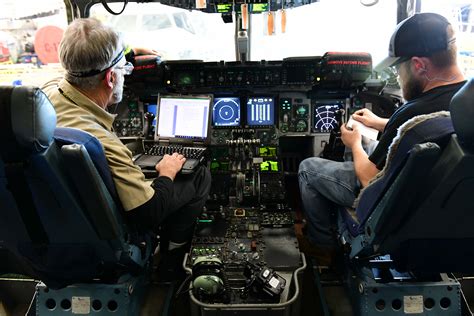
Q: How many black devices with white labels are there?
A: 2